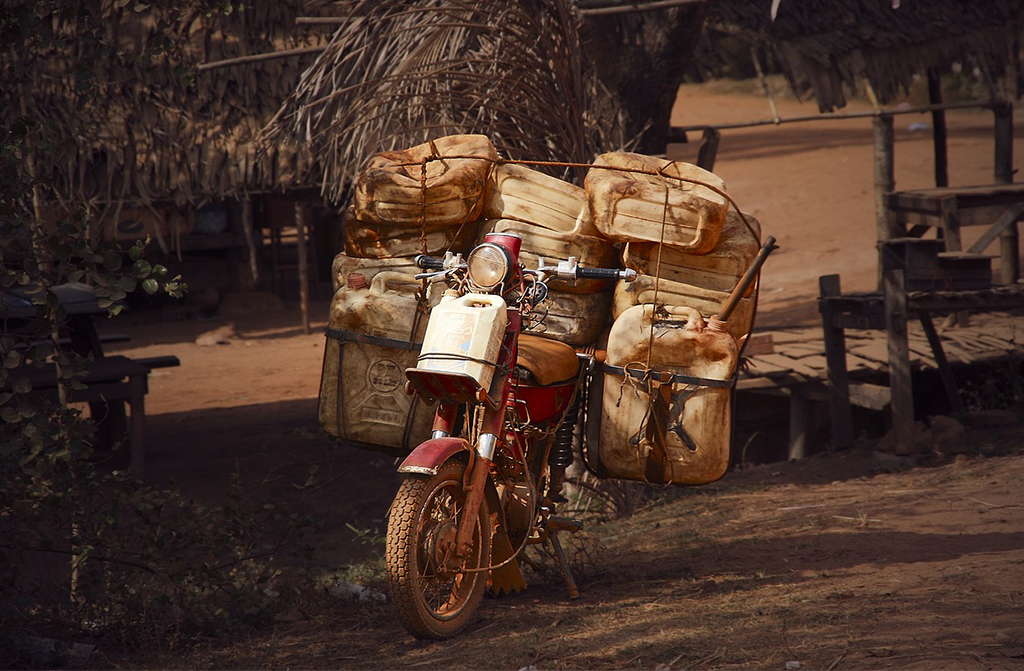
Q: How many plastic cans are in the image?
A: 12